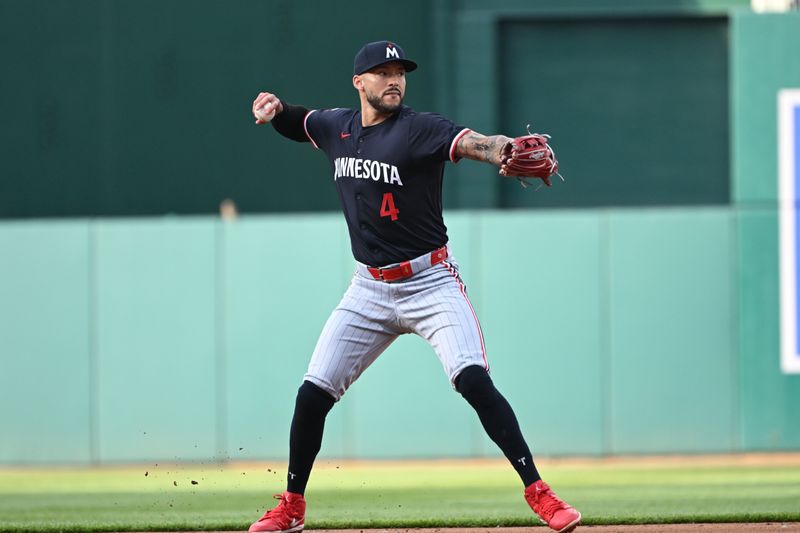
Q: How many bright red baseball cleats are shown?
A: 2